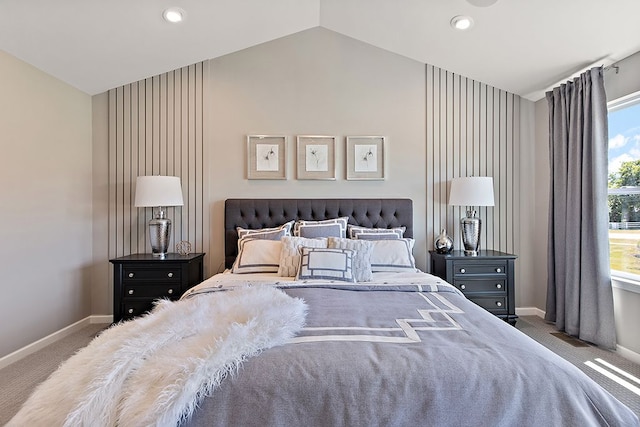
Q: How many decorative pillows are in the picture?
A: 8